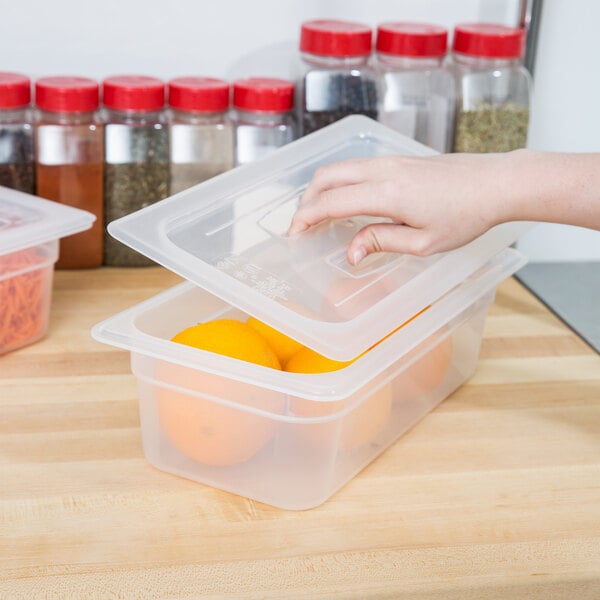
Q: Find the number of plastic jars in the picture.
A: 8